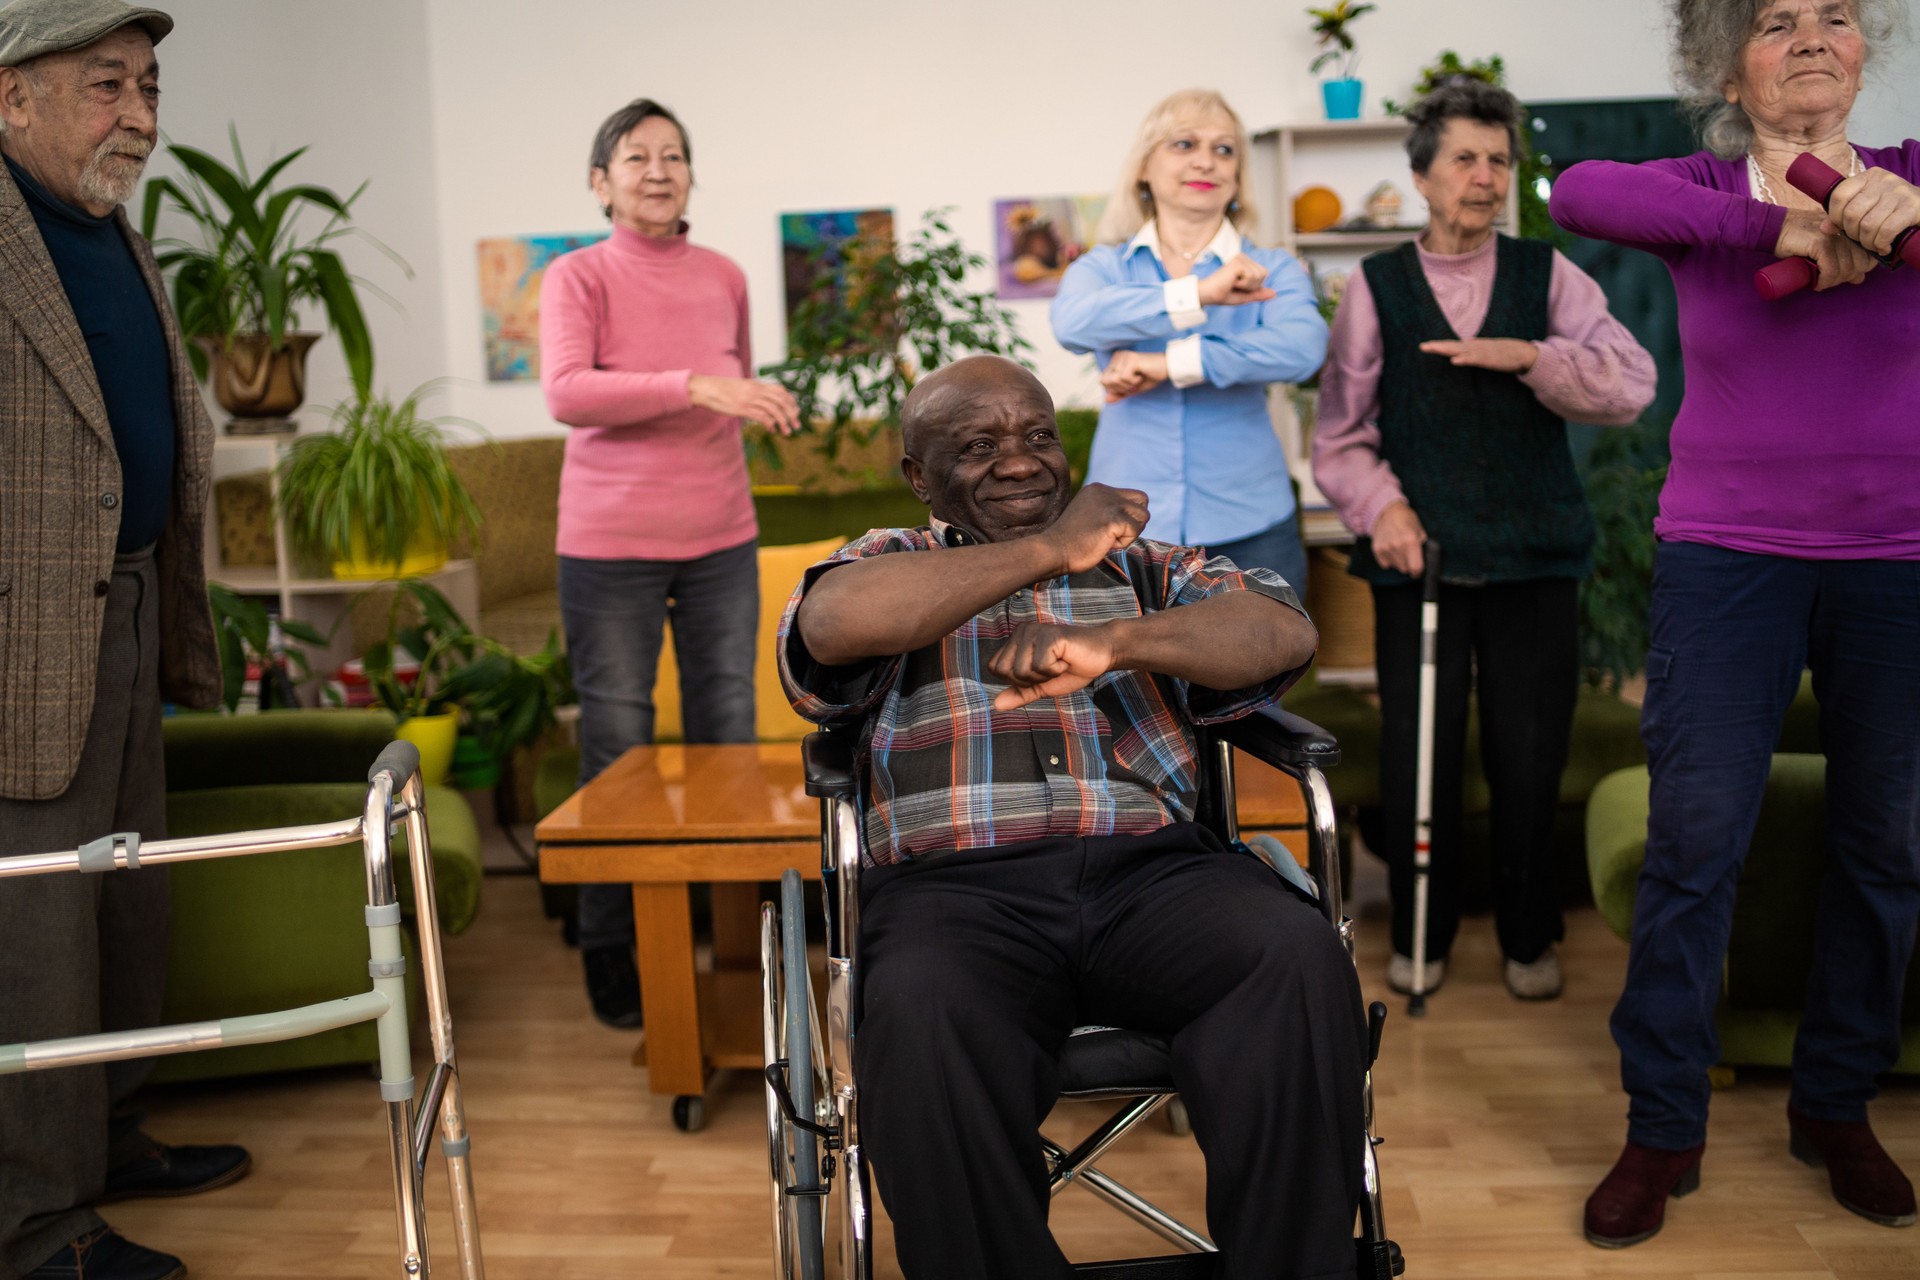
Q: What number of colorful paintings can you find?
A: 3